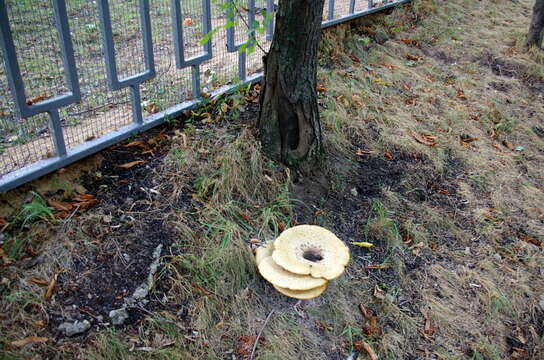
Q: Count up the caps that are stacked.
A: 3